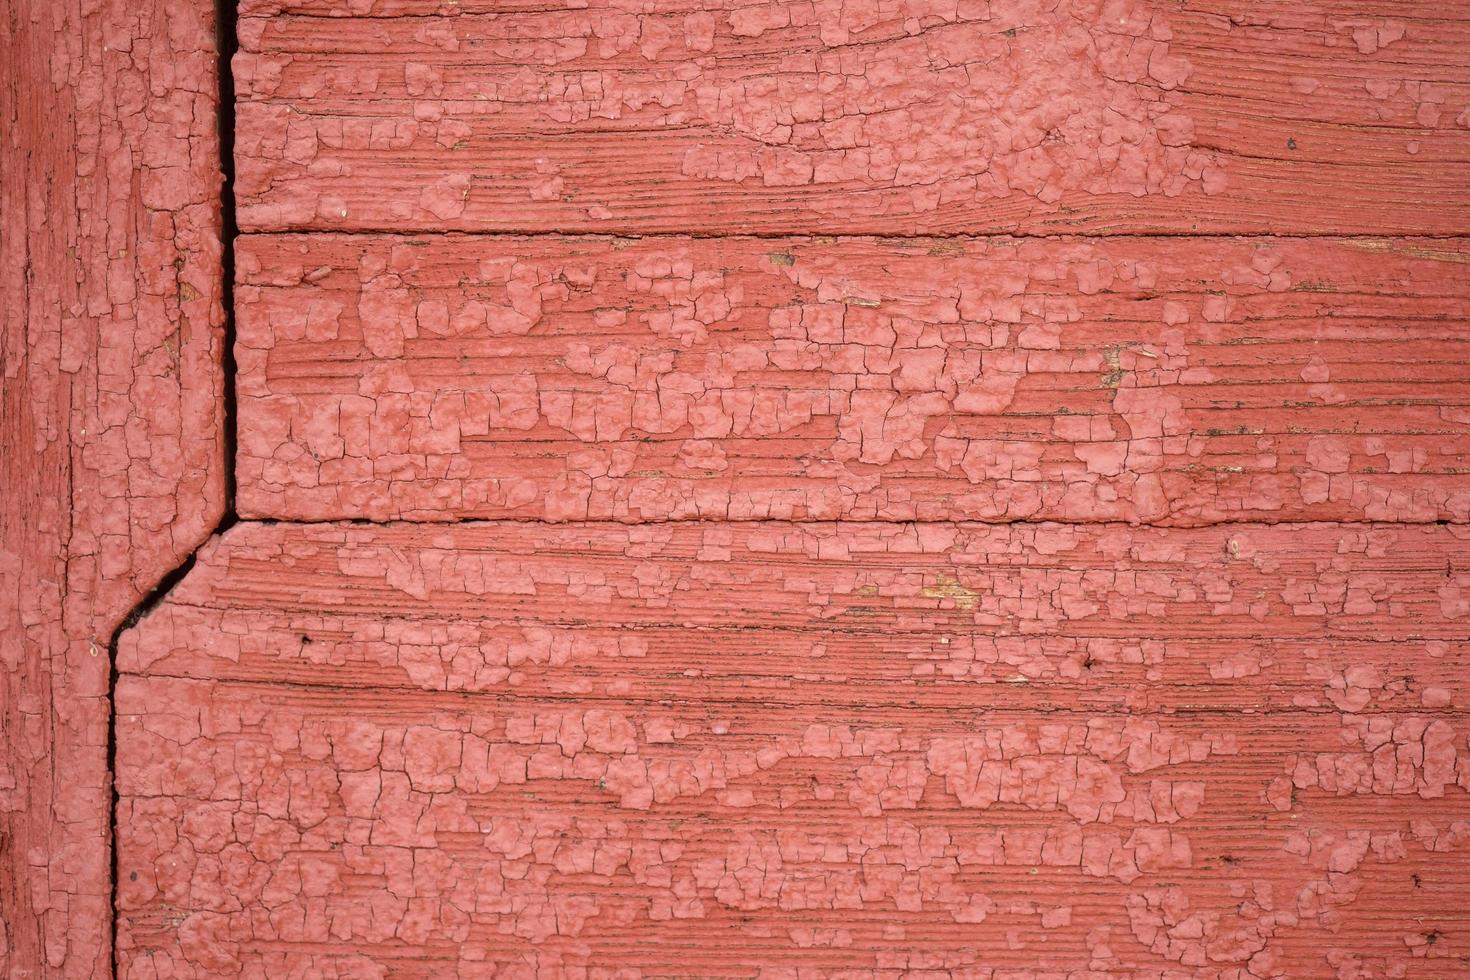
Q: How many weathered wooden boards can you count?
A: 4